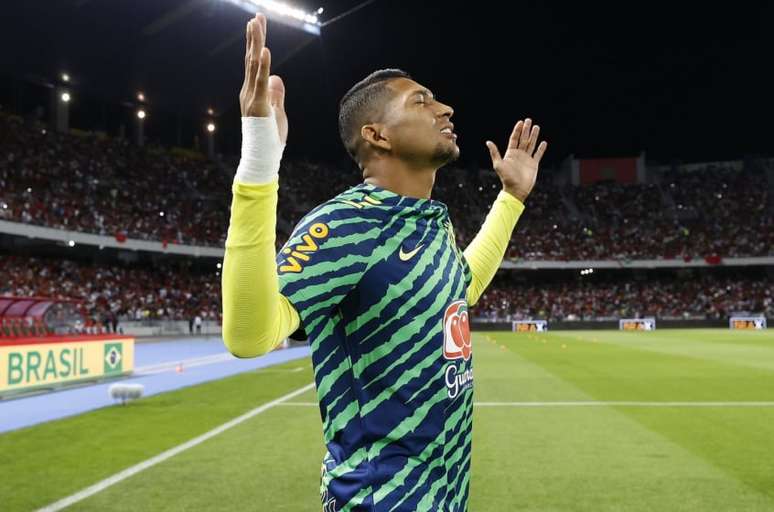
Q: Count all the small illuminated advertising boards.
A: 3